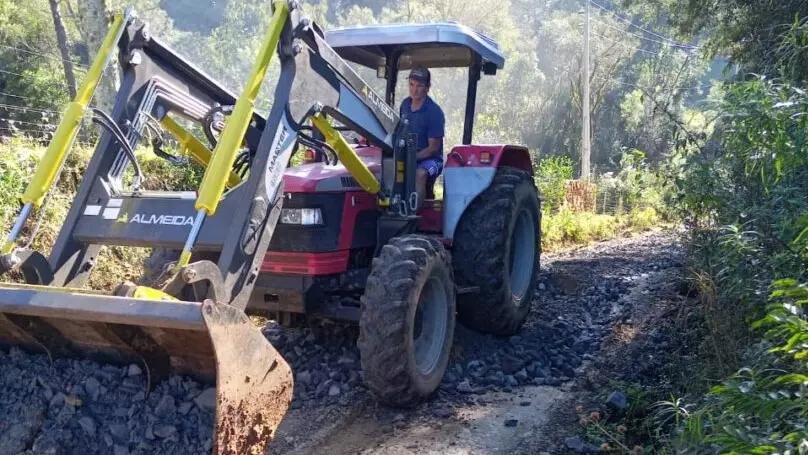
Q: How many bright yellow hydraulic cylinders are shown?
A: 4